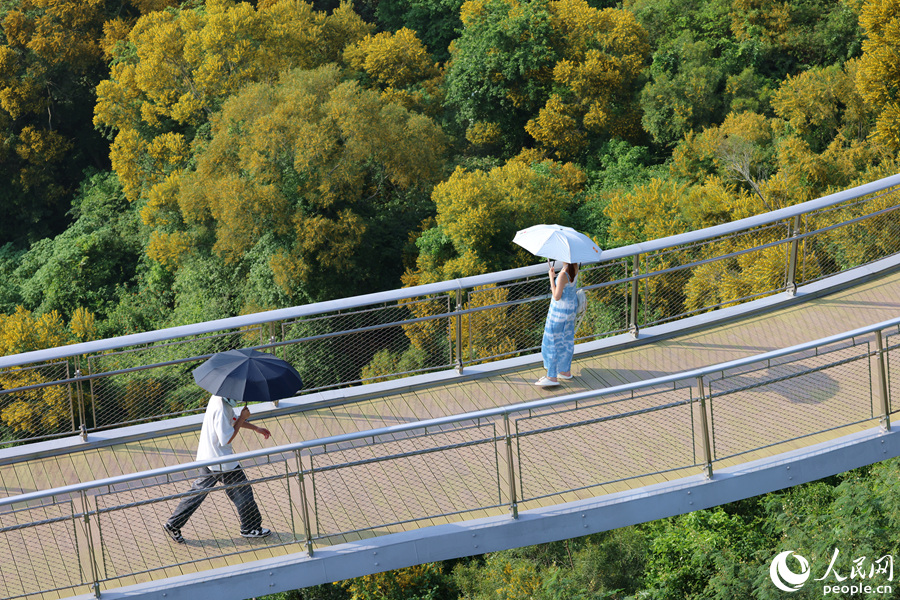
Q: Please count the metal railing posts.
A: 10